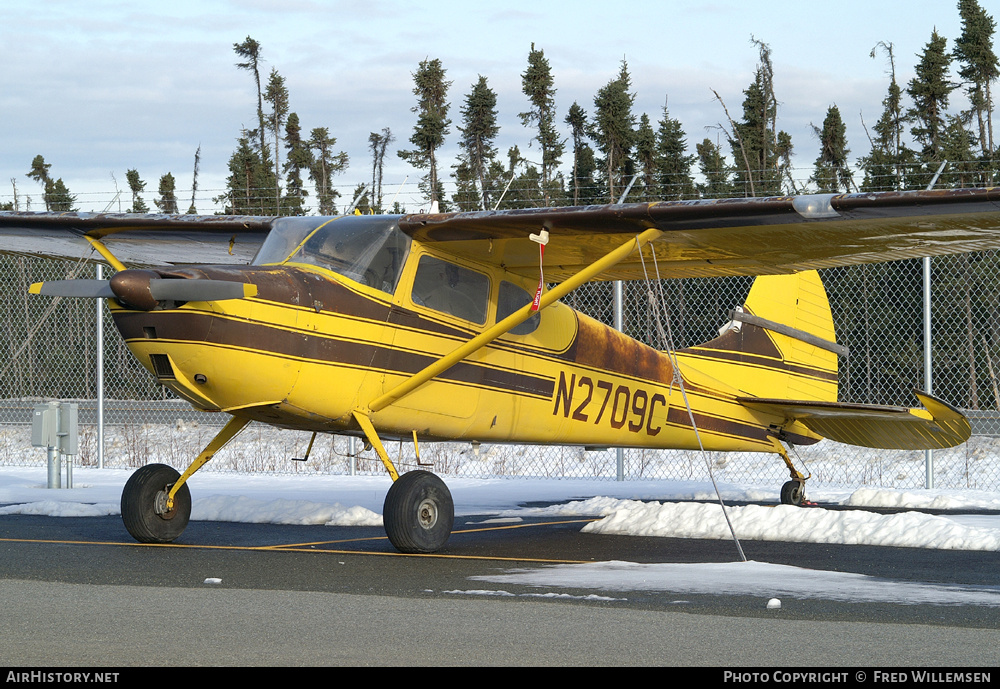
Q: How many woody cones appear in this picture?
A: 0